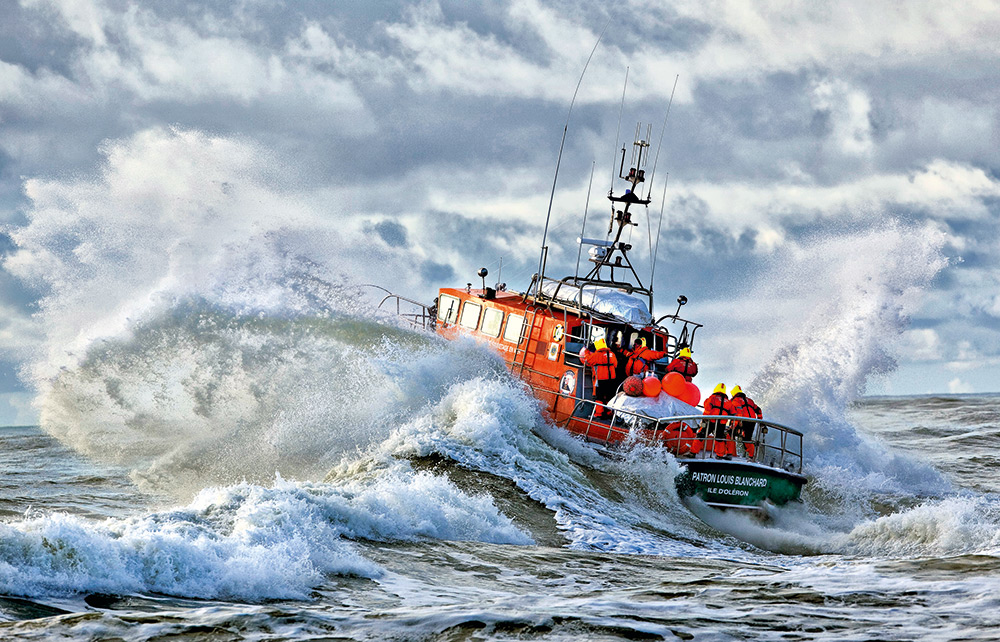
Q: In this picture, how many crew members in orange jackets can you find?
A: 5